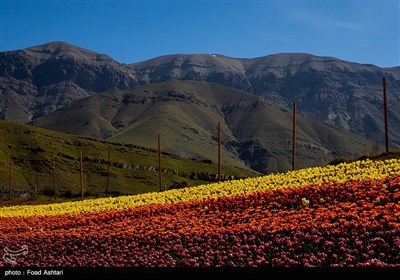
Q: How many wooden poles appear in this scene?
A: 9